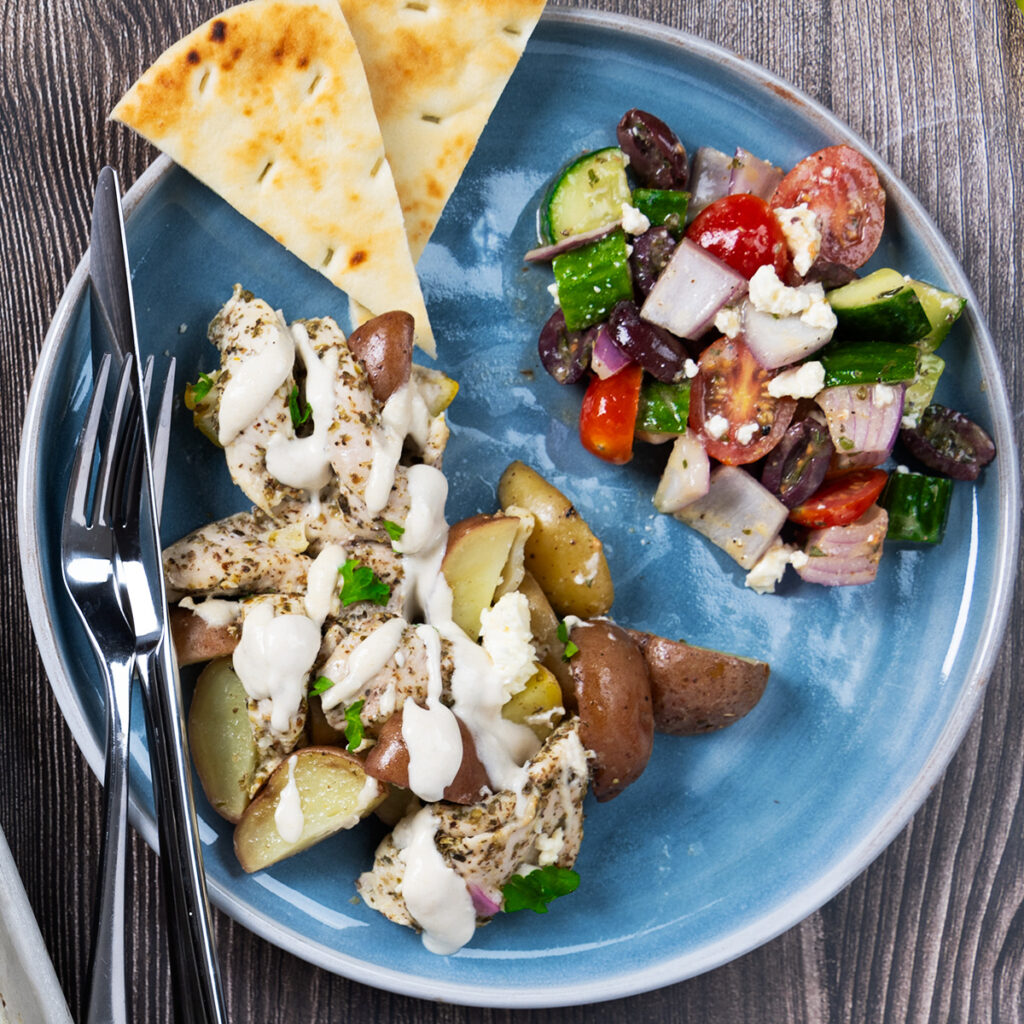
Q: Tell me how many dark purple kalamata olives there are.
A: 7